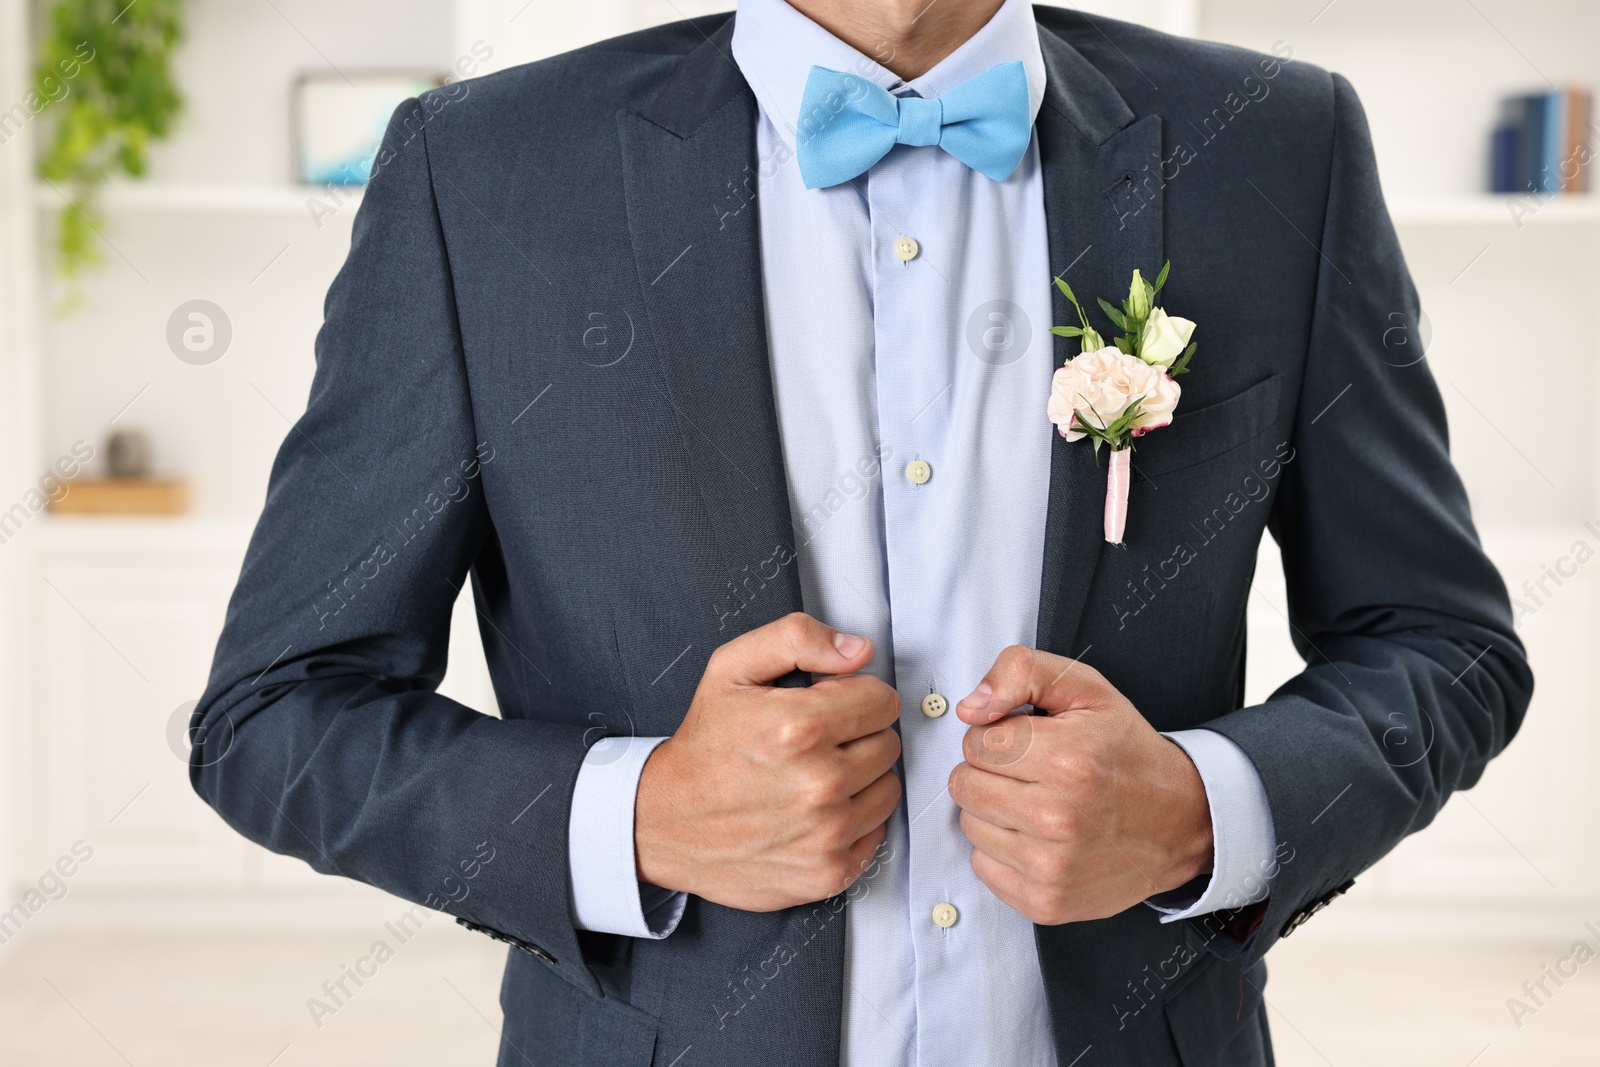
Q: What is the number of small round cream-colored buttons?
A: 4